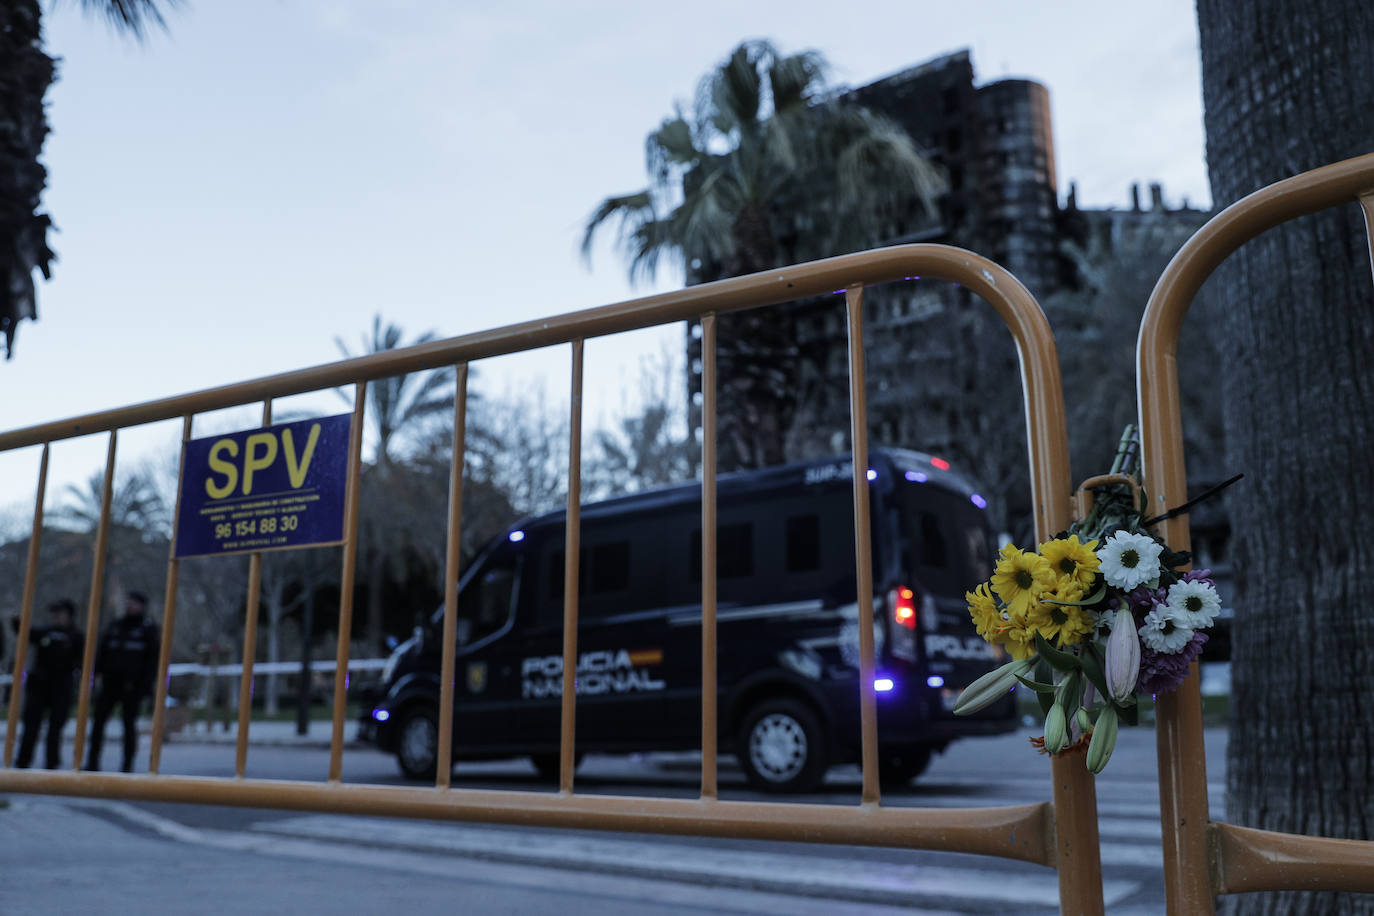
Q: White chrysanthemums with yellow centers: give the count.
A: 3